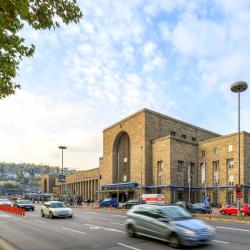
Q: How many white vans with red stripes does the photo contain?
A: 1